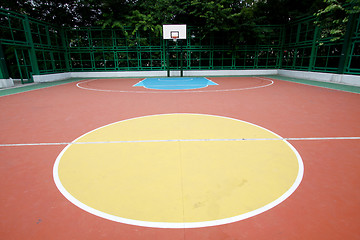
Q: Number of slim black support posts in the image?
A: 2